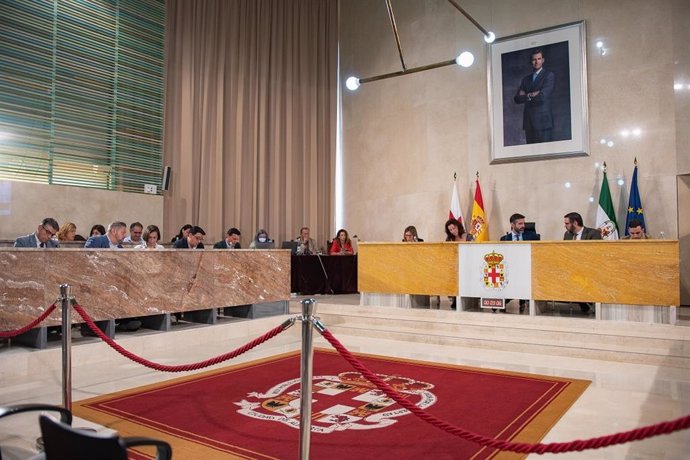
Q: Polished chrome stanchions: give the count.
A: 2